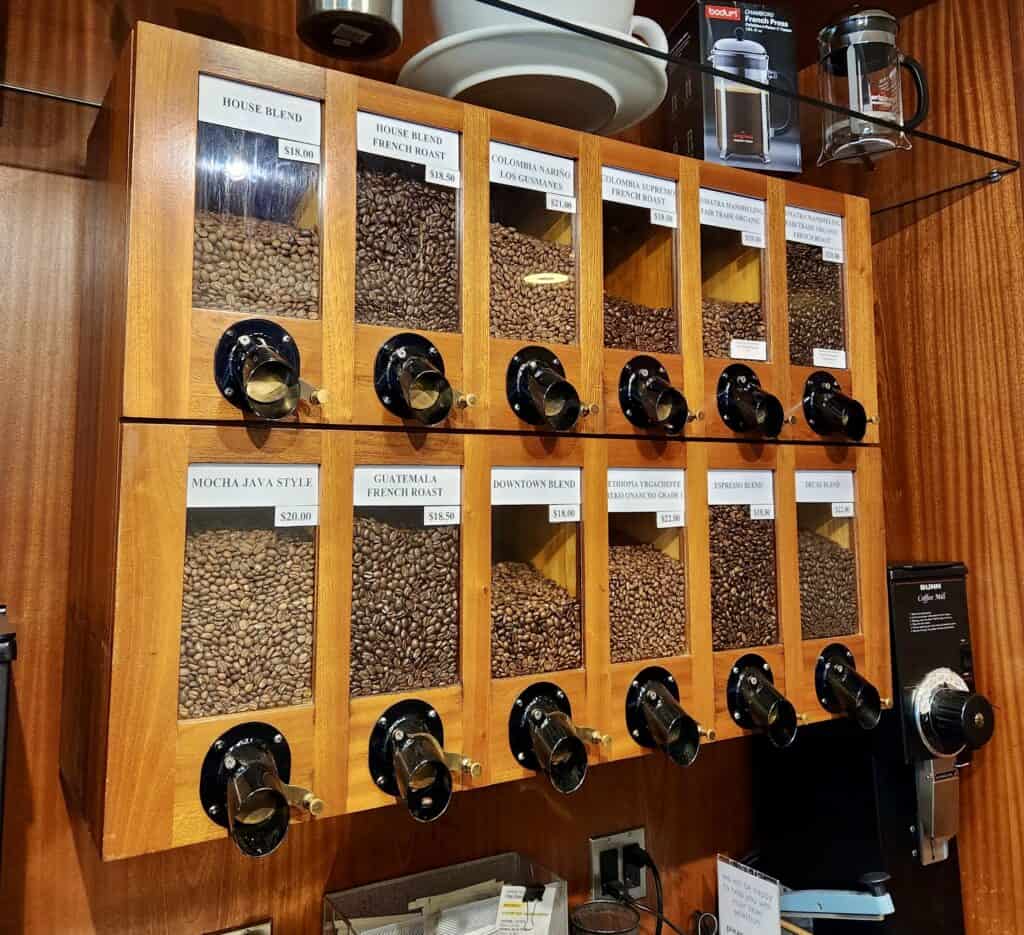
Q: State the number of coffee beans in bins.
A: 12